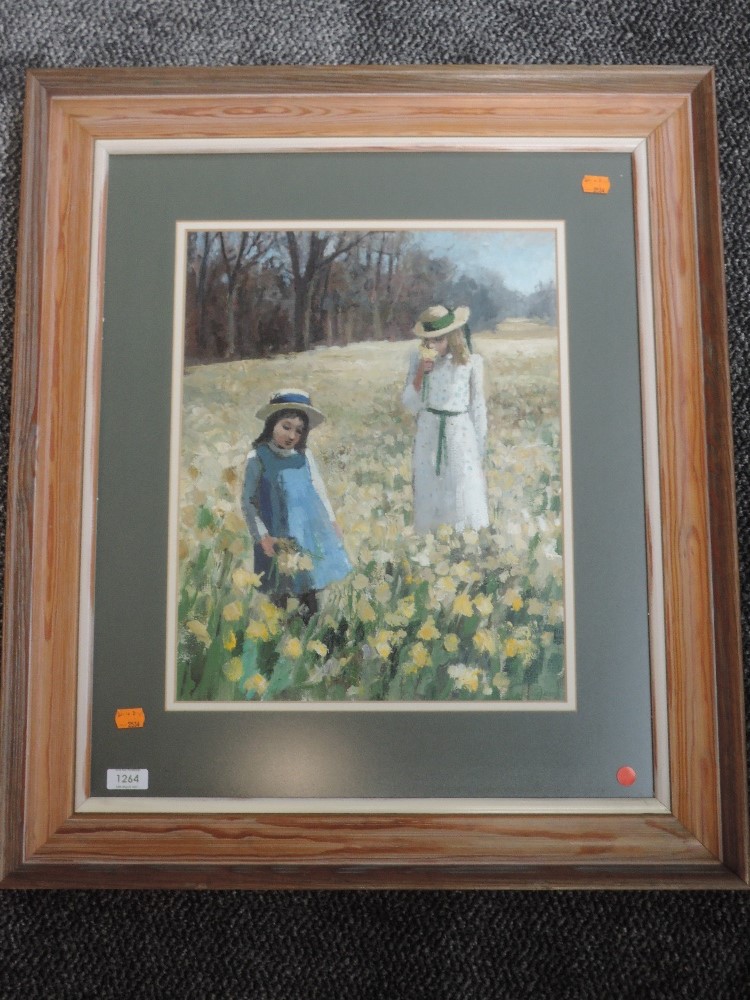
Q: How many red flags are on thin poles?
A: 0